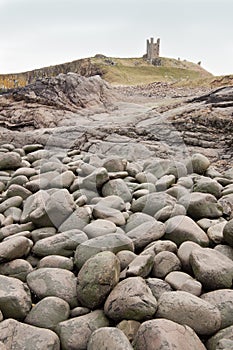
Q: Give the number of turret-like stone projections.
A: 3